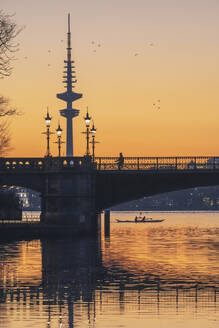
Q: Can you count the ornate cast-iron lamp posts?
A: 4